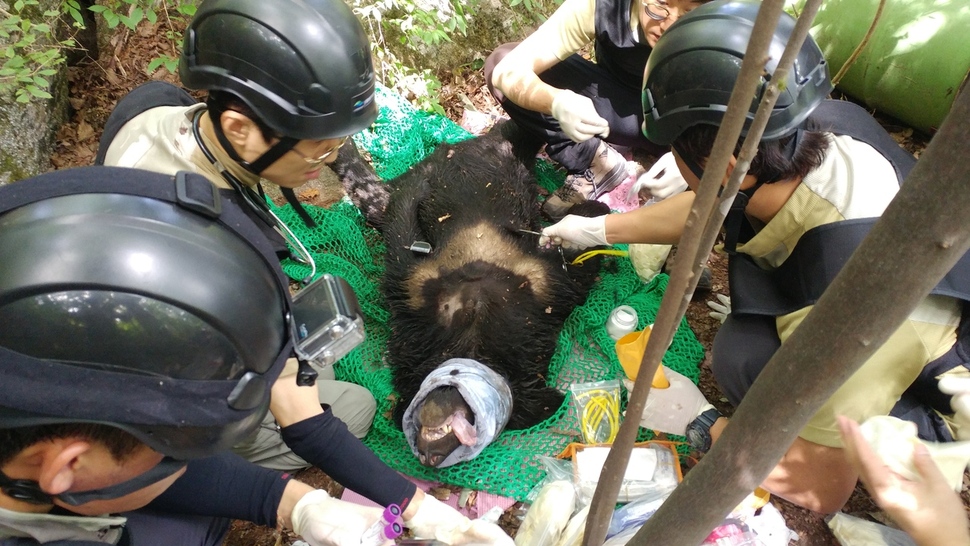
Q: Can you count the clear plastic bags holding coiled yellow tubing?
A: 1